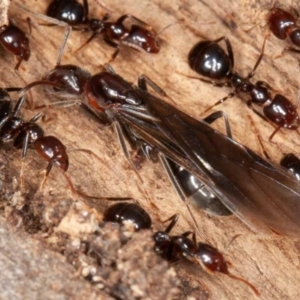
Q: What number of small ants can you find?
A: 7